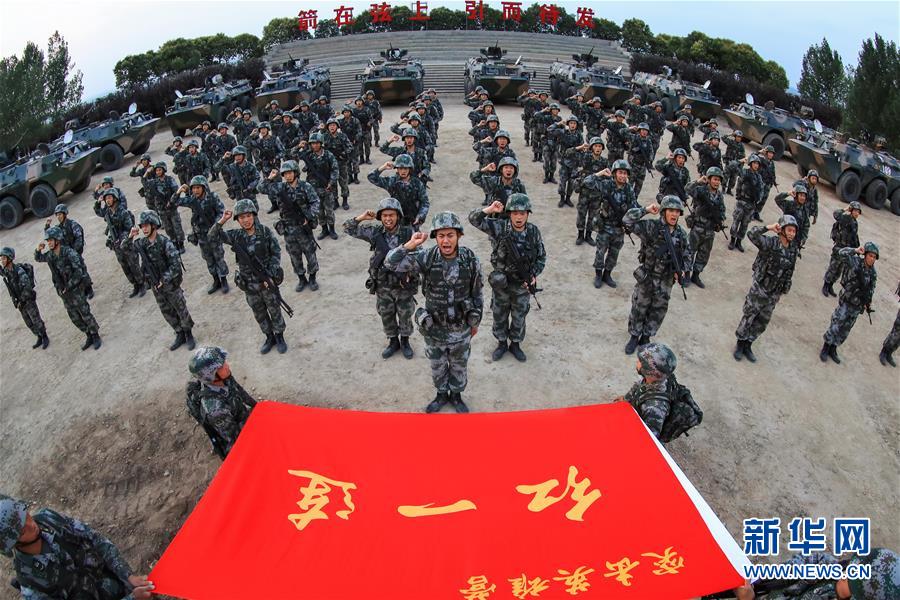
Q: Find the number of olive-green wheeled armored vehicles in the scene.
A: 10